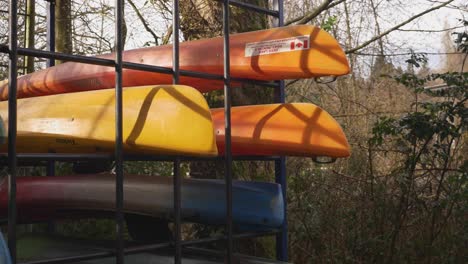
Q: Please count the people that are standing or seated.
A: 0